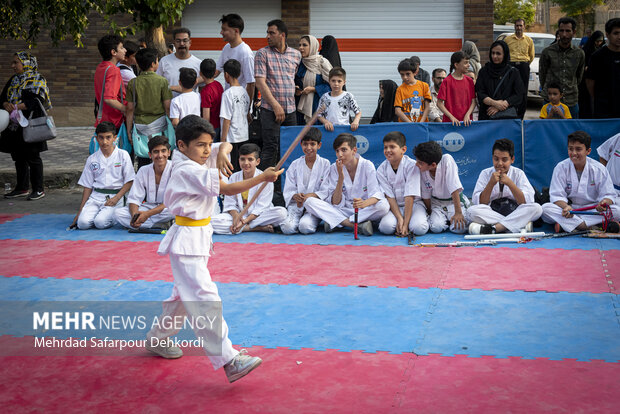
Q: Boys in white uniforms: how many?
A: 11